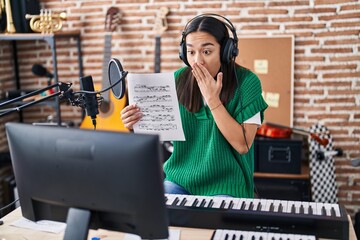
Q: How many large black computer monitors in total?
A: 1